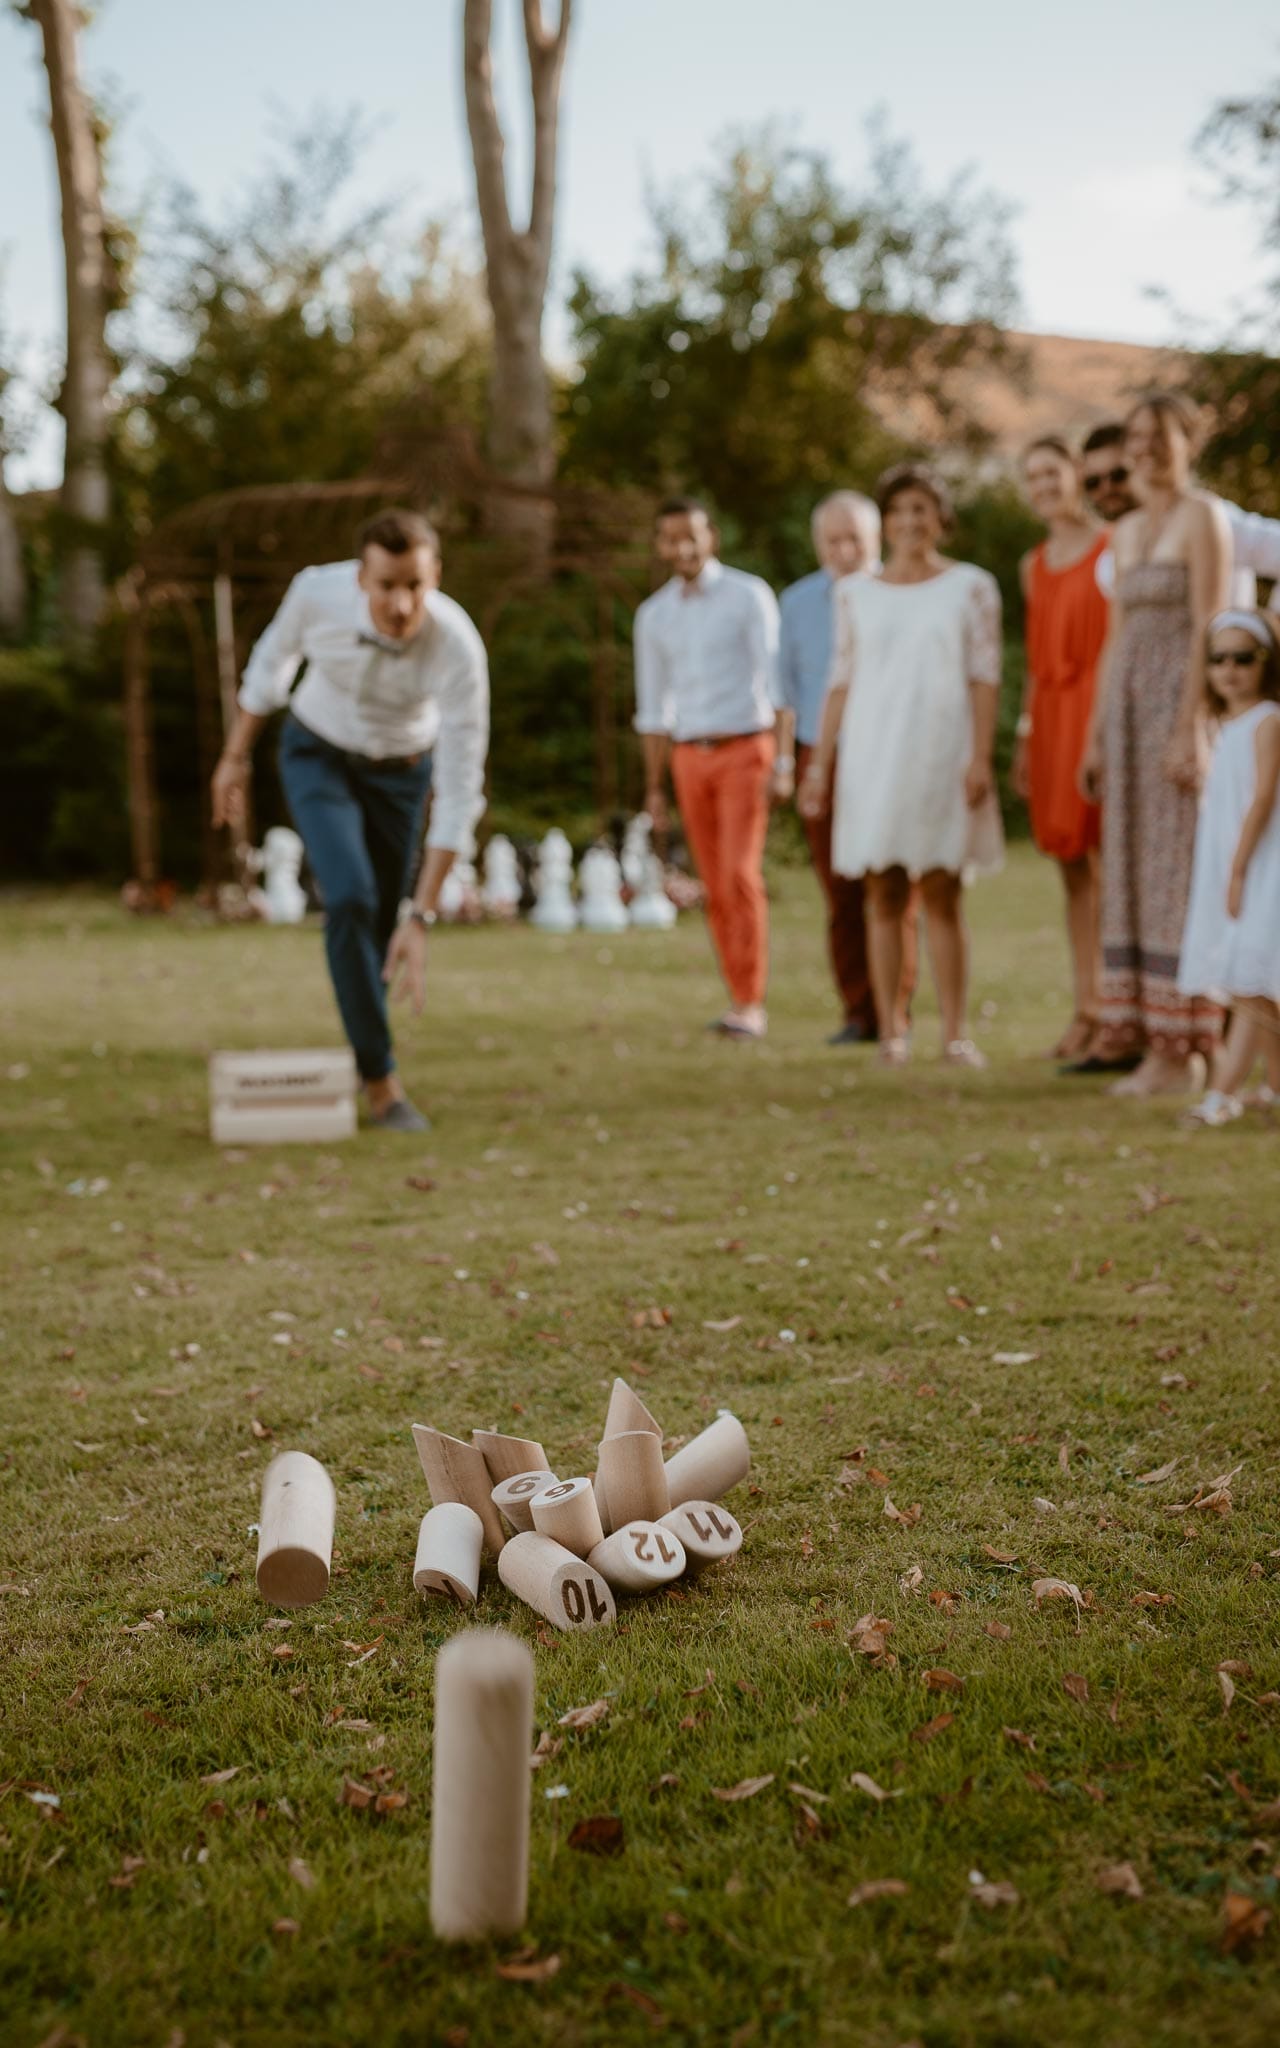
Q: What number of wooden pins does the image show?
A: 13